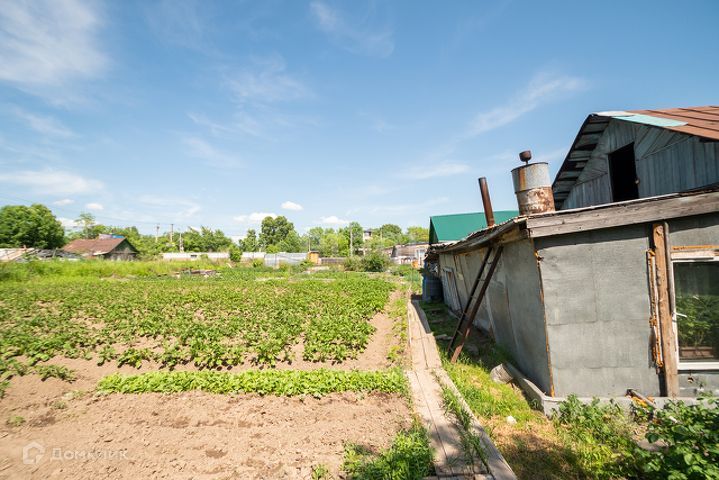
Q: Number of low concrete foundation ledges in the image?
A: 1